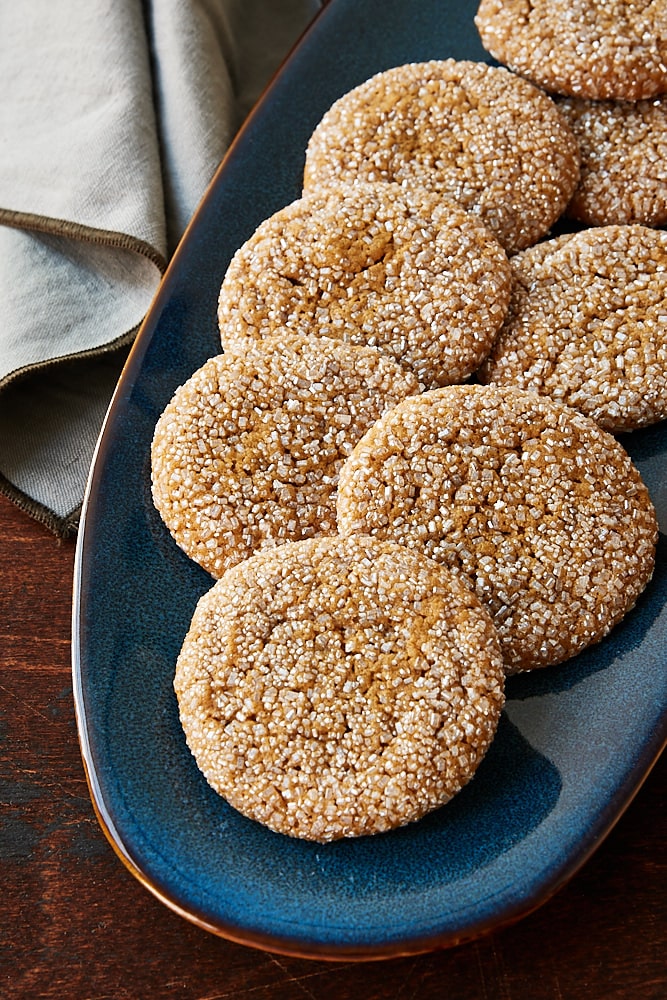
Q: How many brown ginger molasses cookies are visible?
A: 8